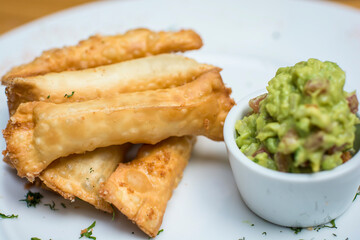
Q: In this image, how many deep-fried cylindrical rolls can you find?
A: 5